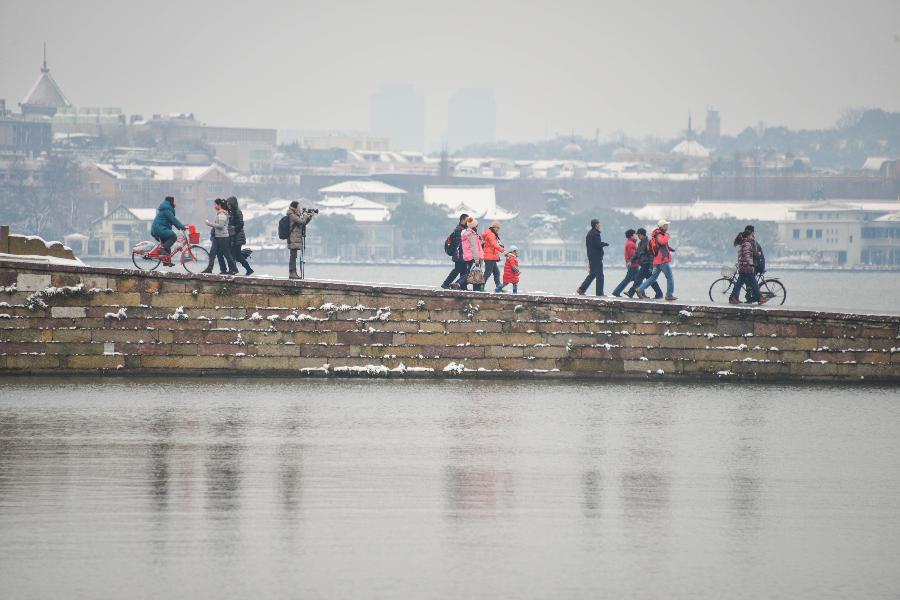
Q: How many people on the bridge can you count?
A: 14